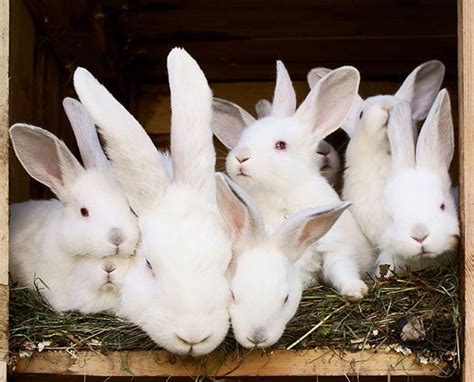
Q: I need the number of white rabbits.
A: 8